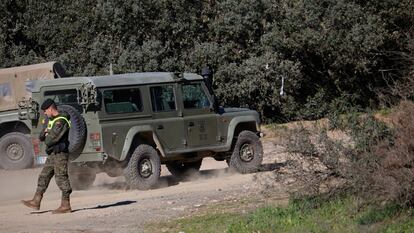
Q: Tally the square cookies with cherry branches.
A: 0